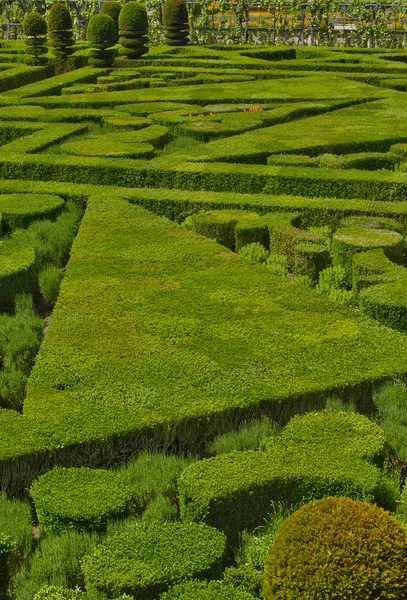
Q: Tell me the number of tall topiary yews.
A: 6